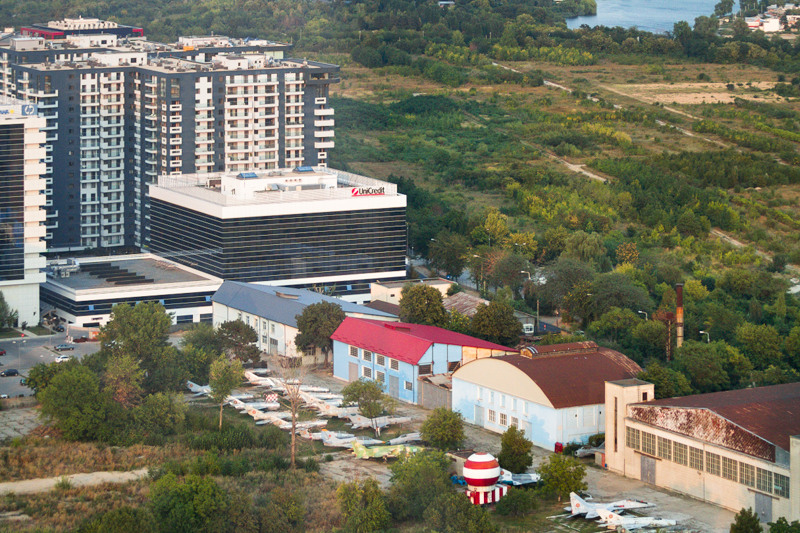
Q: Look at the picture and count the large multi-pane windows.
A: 10